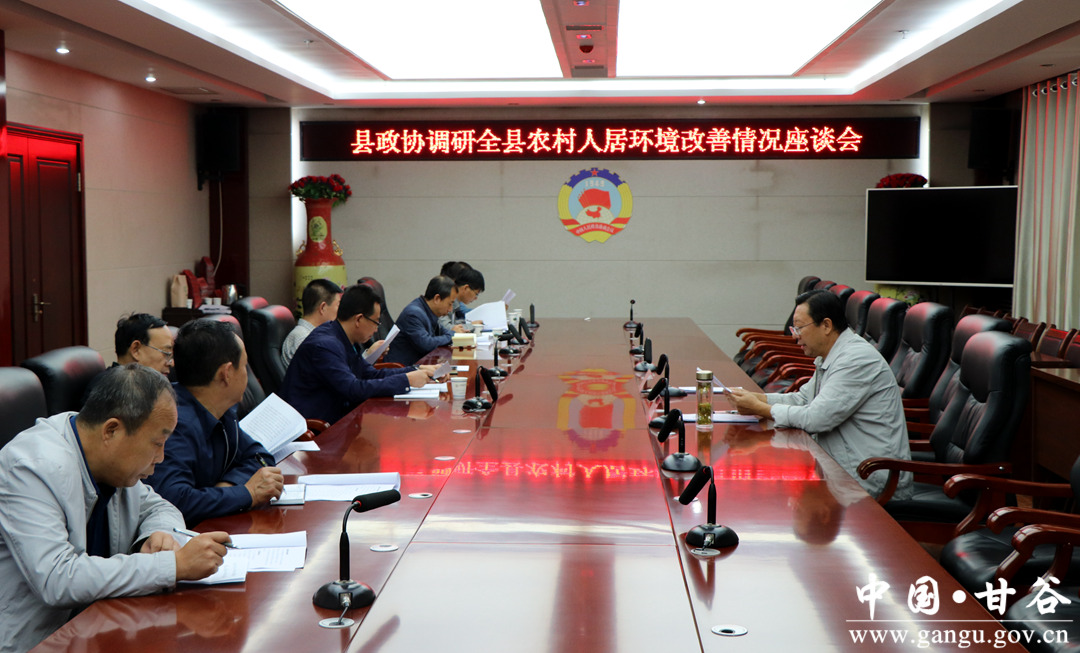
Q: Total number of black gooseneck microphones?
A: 13